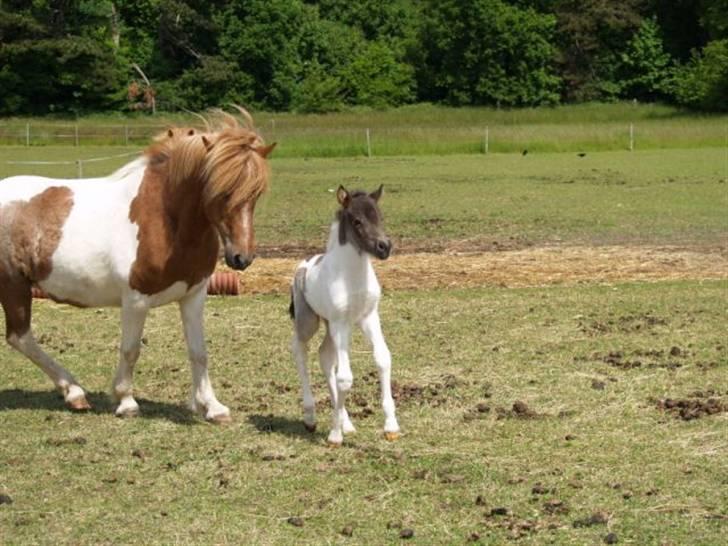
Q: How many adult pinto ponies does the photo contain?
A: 1